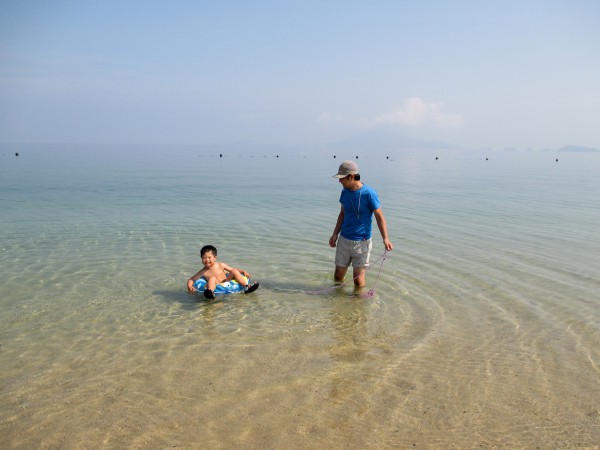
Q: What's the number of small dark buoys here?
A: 9